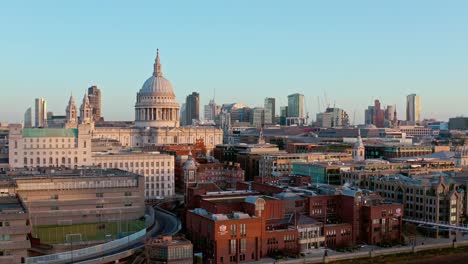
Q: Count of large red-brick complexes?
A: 1